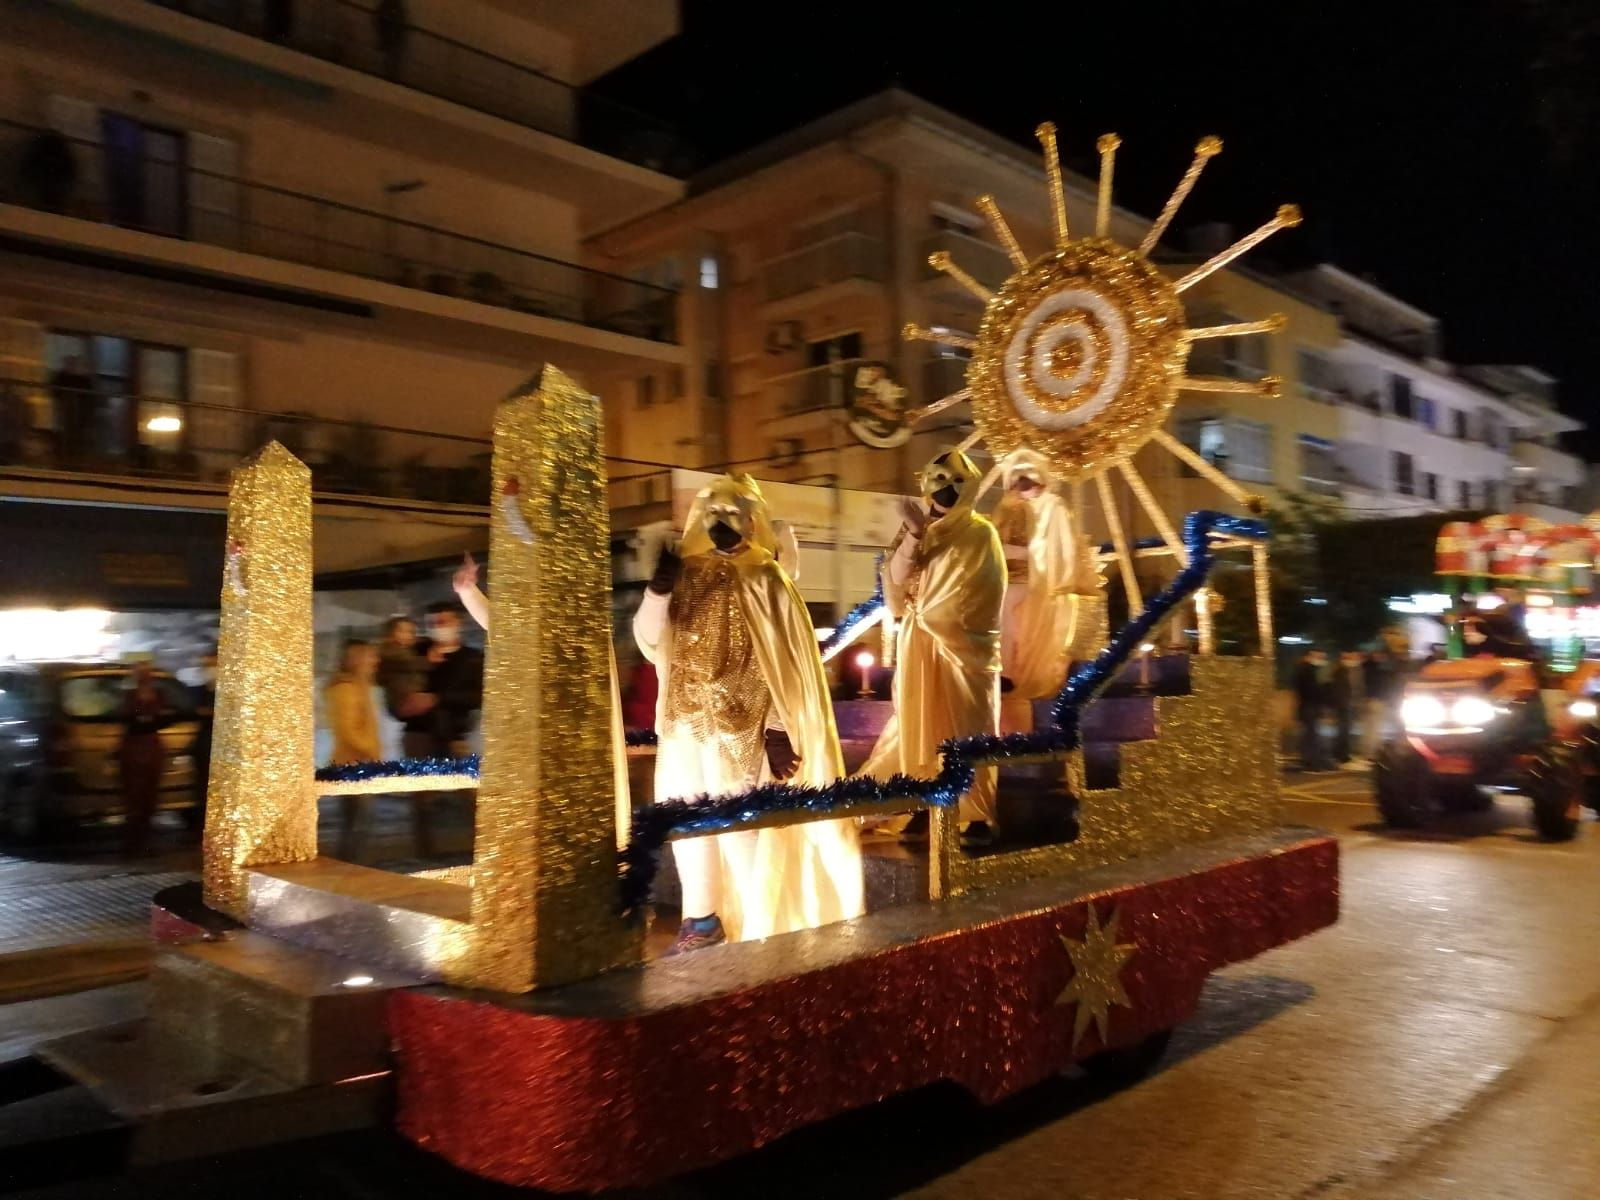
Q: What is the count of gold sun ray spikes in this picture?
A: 15